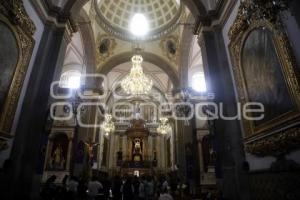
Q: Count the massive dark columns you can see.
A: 2